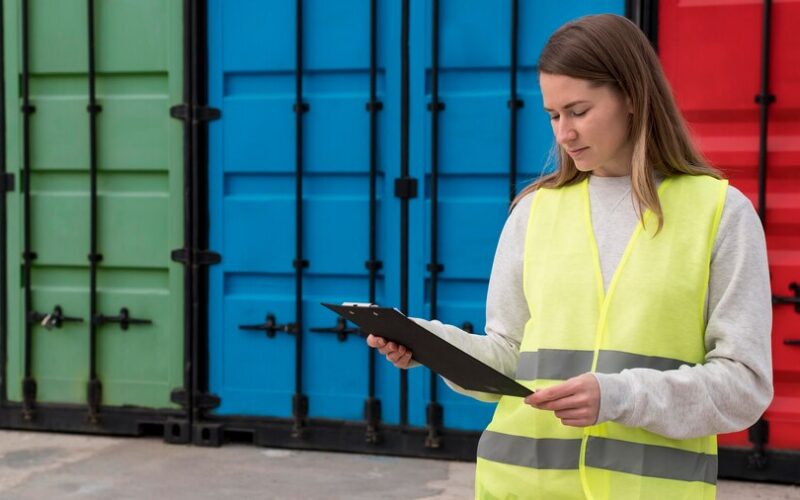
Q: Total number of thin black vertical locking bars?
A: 7